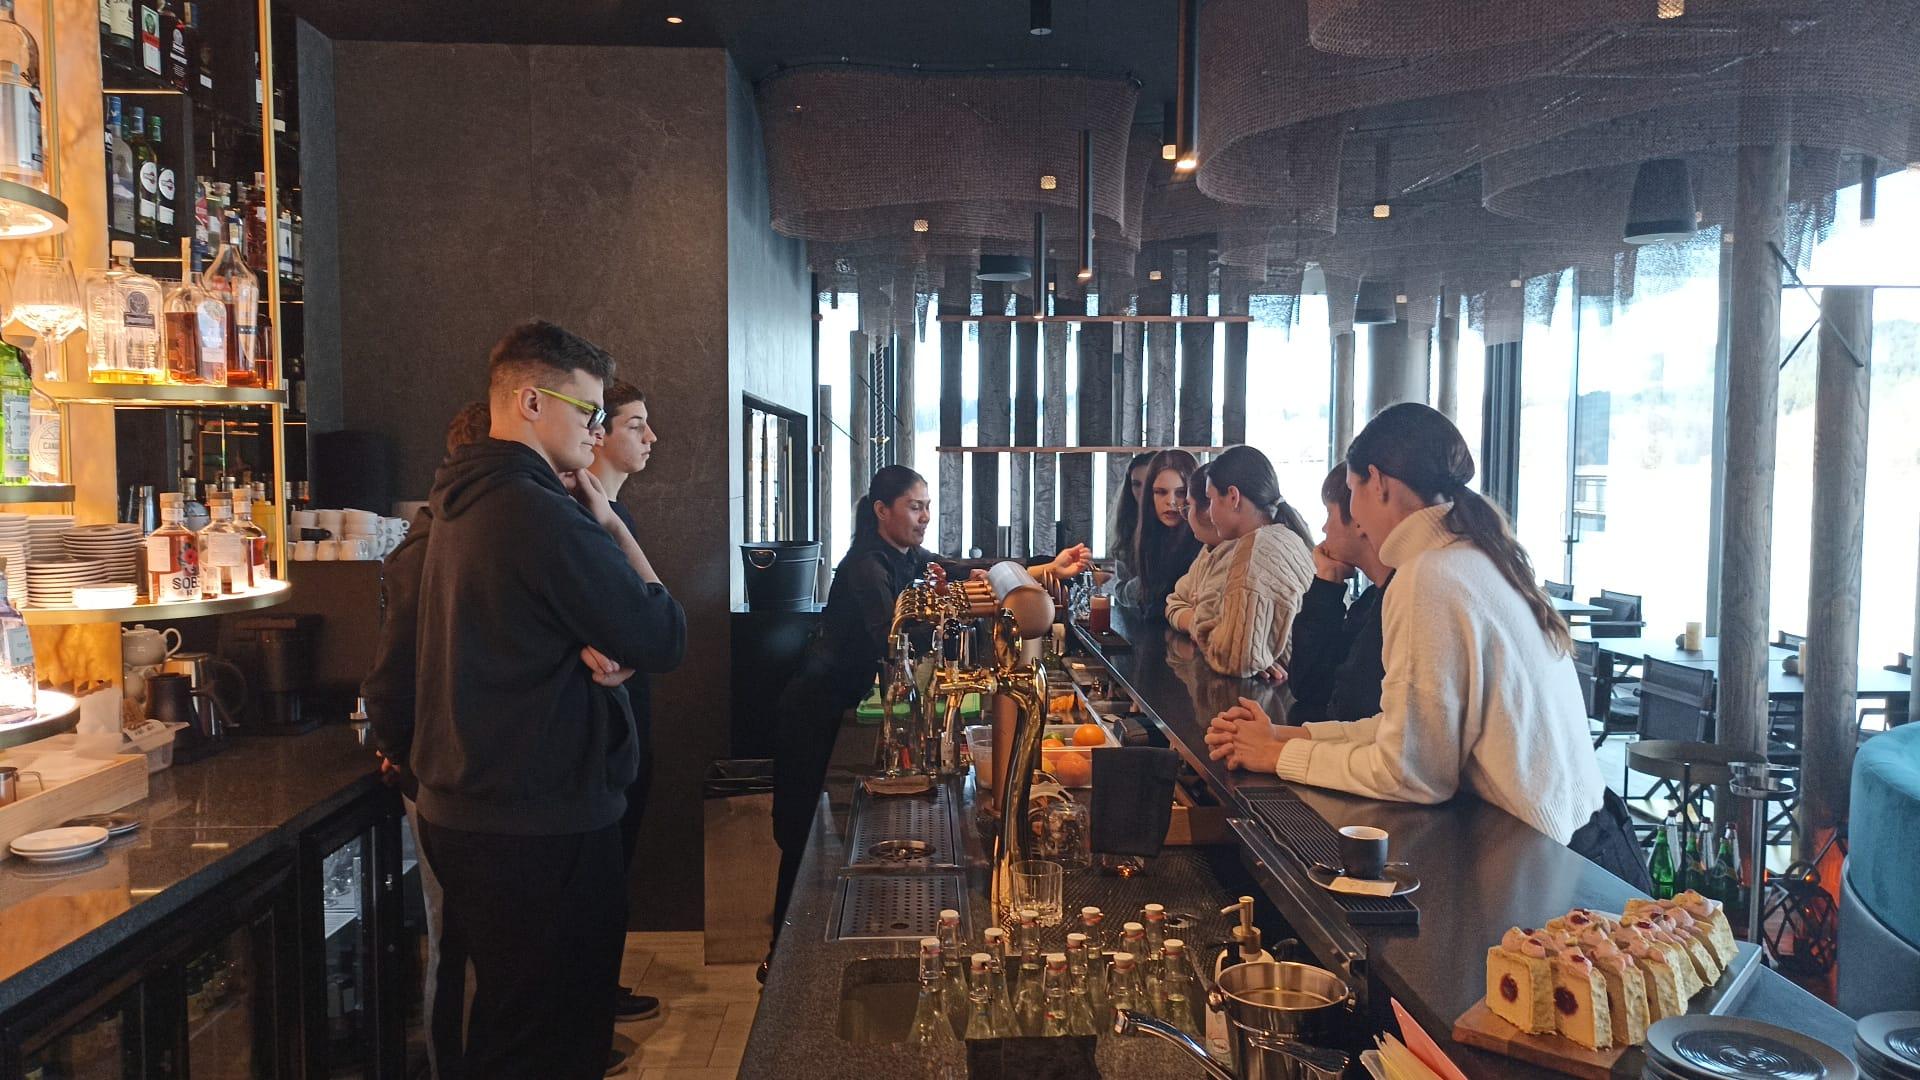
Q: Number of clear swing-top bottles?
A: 12